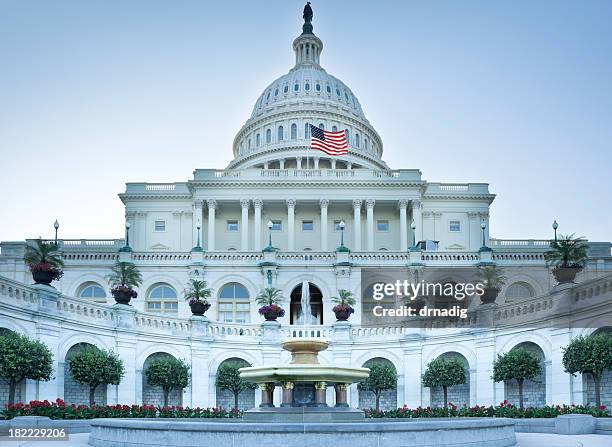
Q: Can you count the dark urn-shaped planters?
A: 8